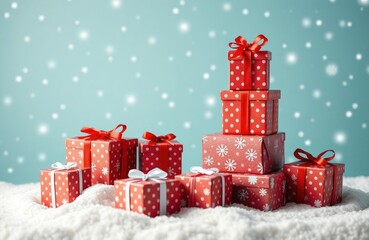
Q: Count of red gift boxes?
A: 10